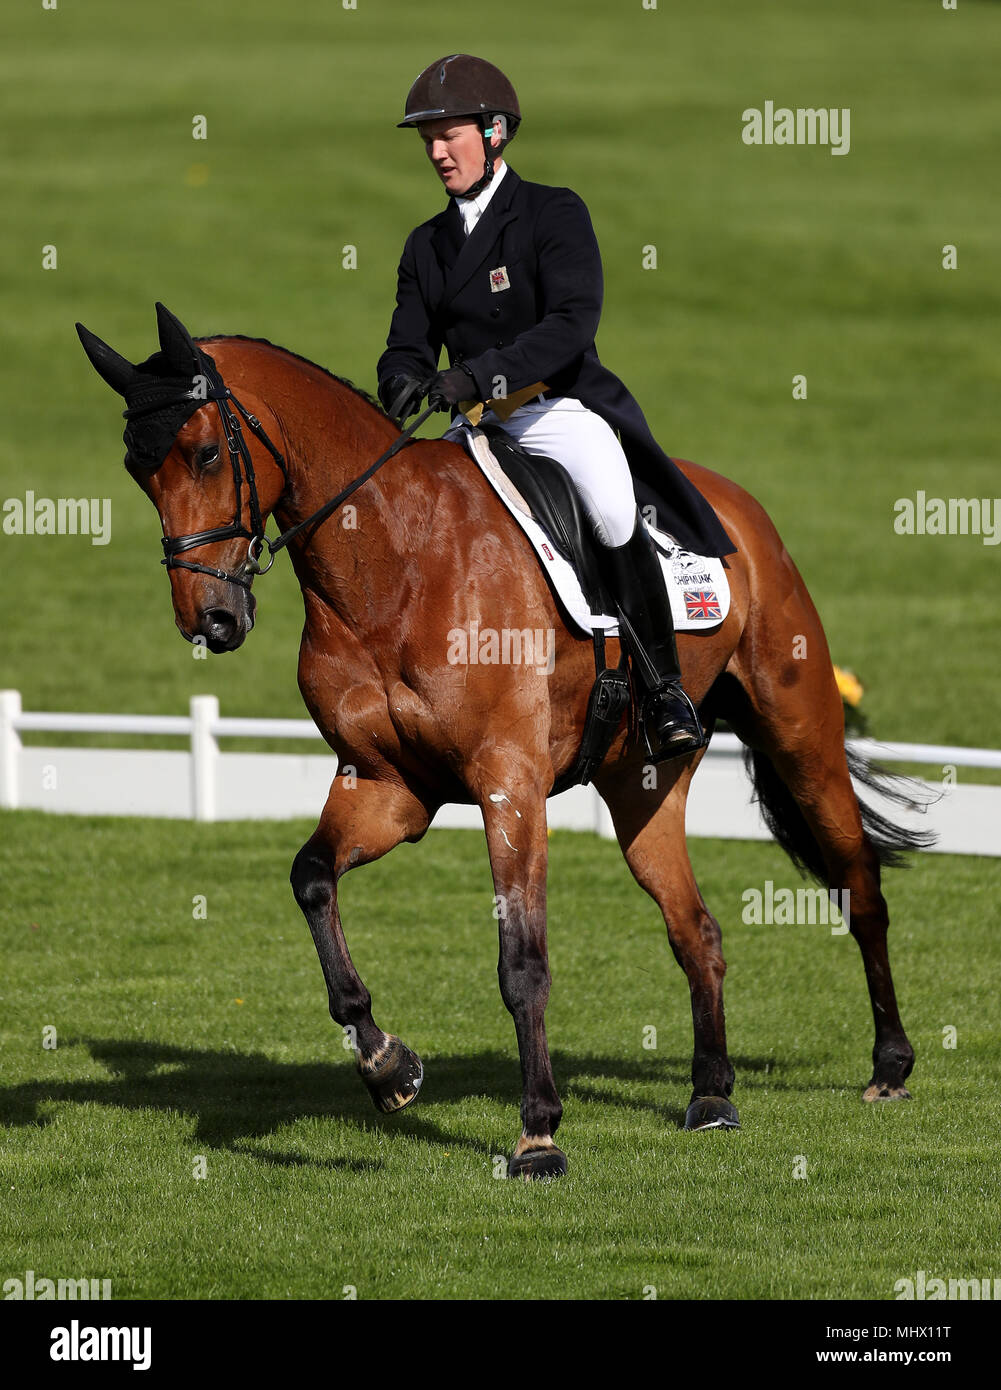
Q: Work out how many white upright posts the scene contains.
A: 2